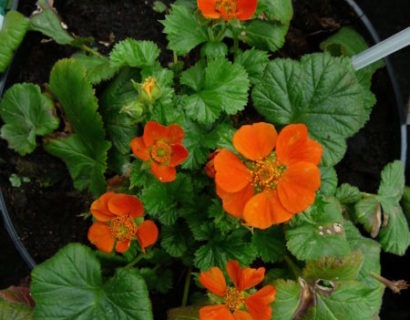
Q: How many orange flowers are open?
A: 5